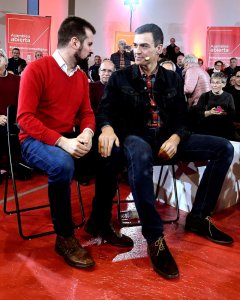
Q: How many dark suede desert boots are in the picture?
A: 2